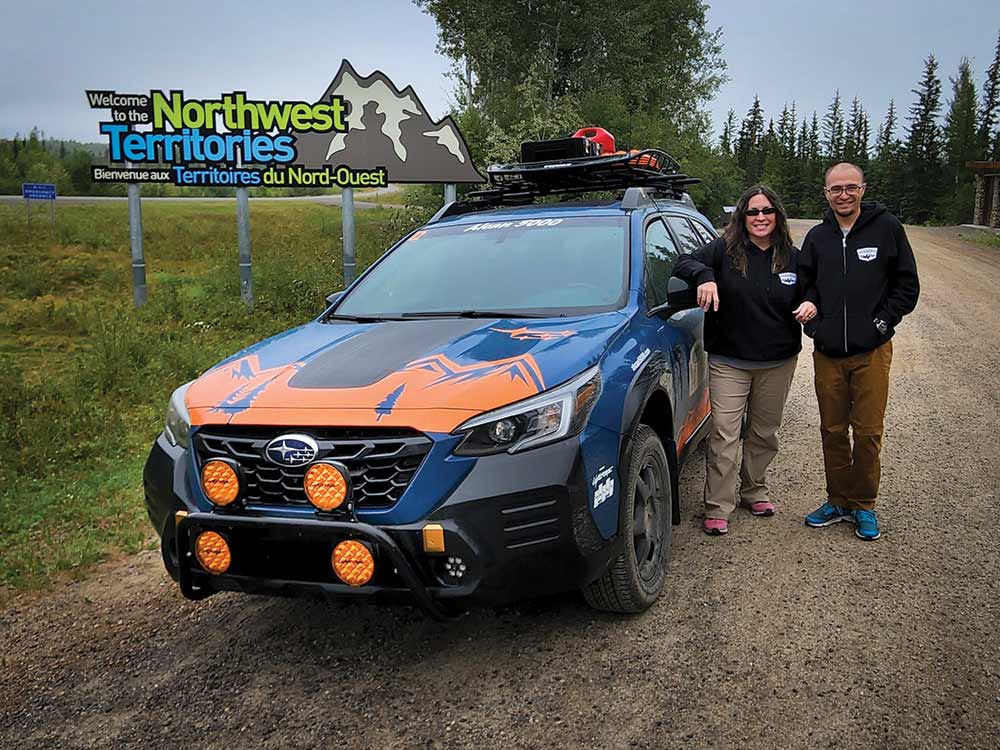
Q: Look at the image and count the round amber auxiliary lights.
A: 4